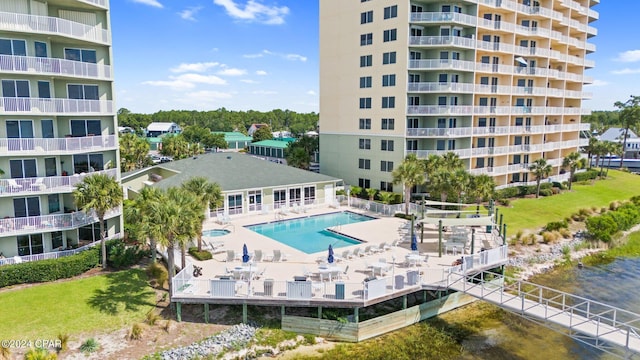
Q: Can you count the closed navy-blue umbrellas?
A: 3